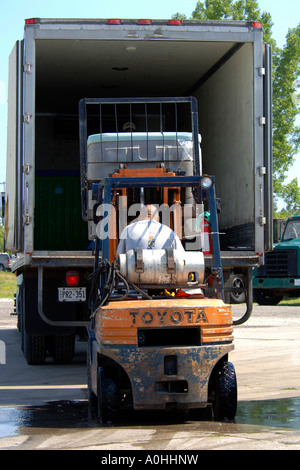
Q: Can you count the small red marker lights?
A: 5